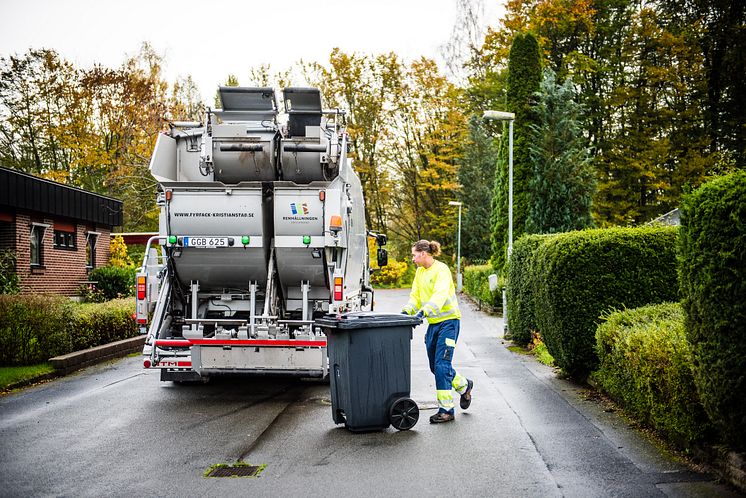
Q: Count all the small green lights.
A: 3